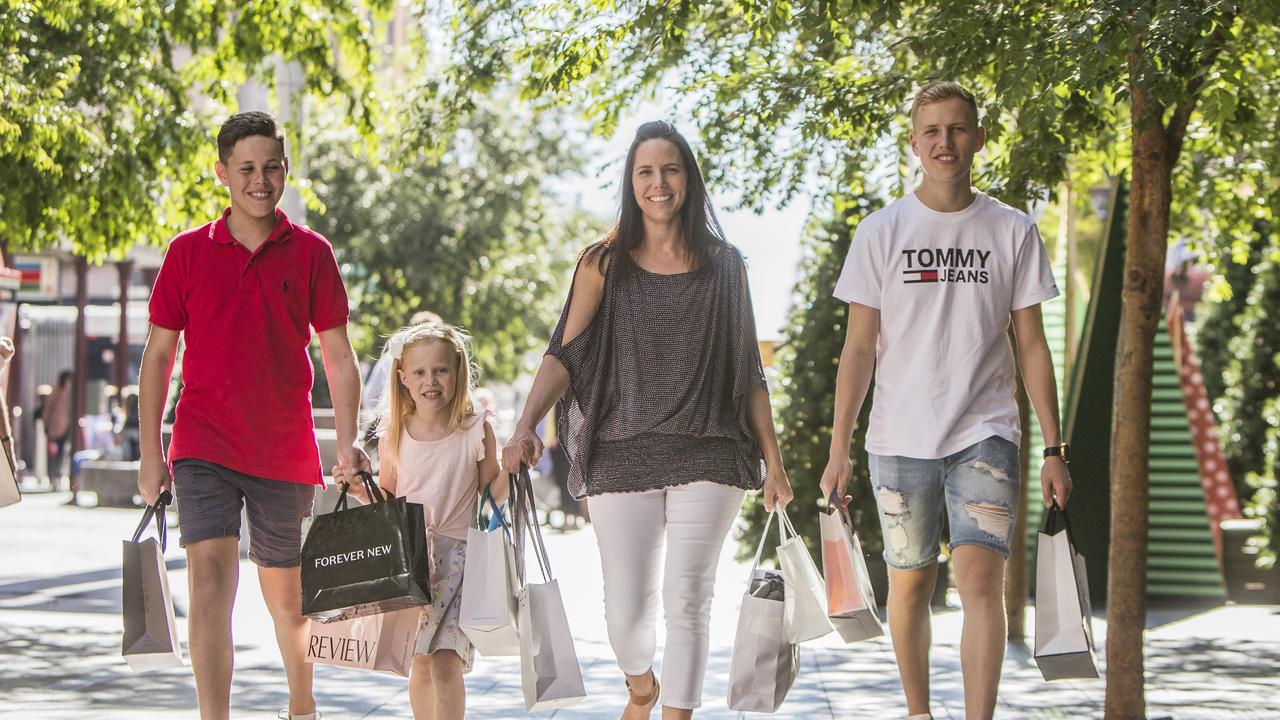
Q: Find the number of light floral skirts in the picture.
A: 1